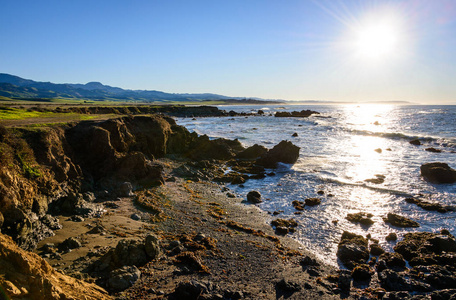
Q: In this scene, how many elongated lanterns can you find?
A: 0